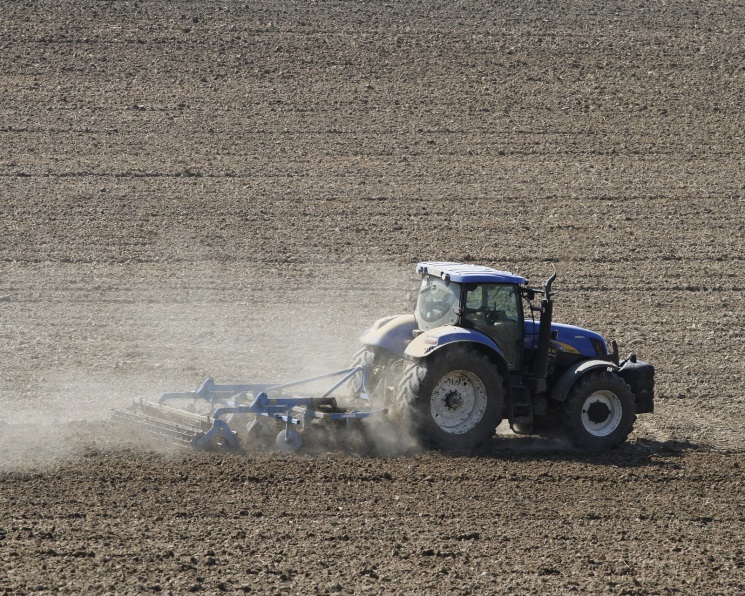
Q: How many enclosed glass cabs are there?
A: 1